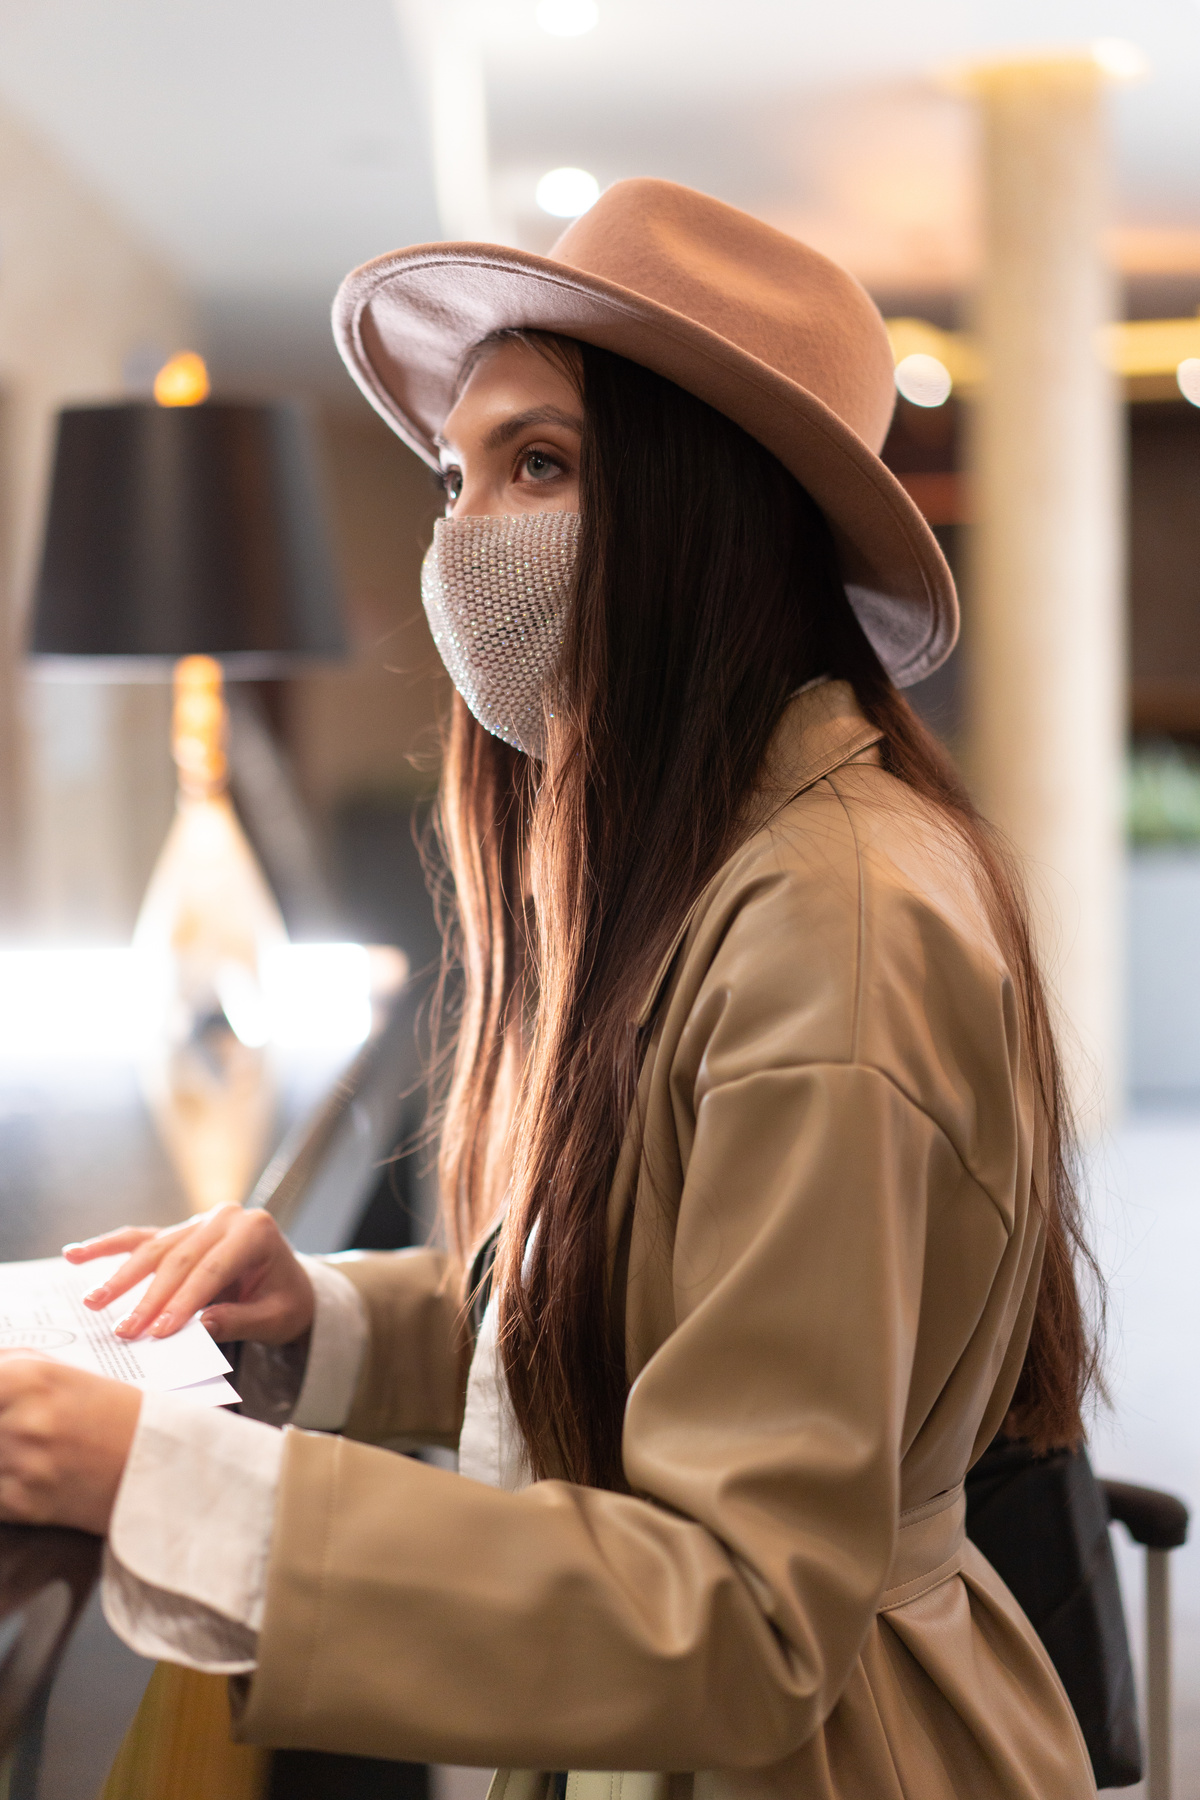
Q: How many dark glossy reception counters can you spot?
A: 1